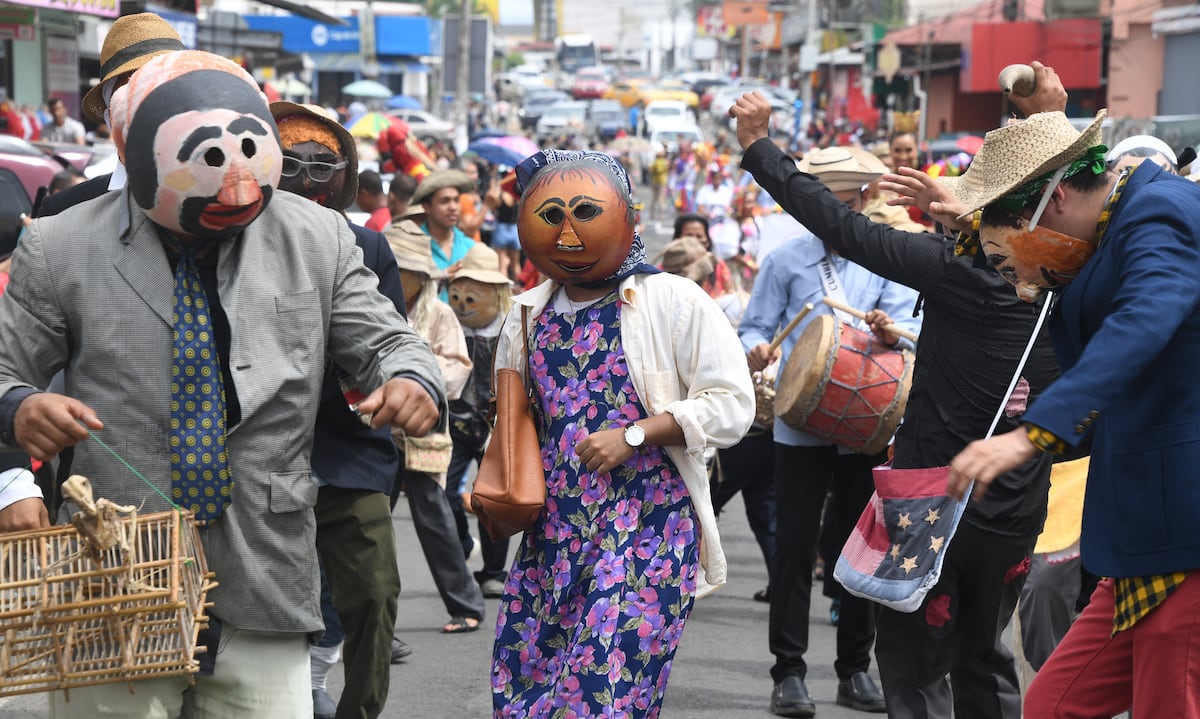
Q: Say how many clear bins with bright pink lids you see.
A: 0